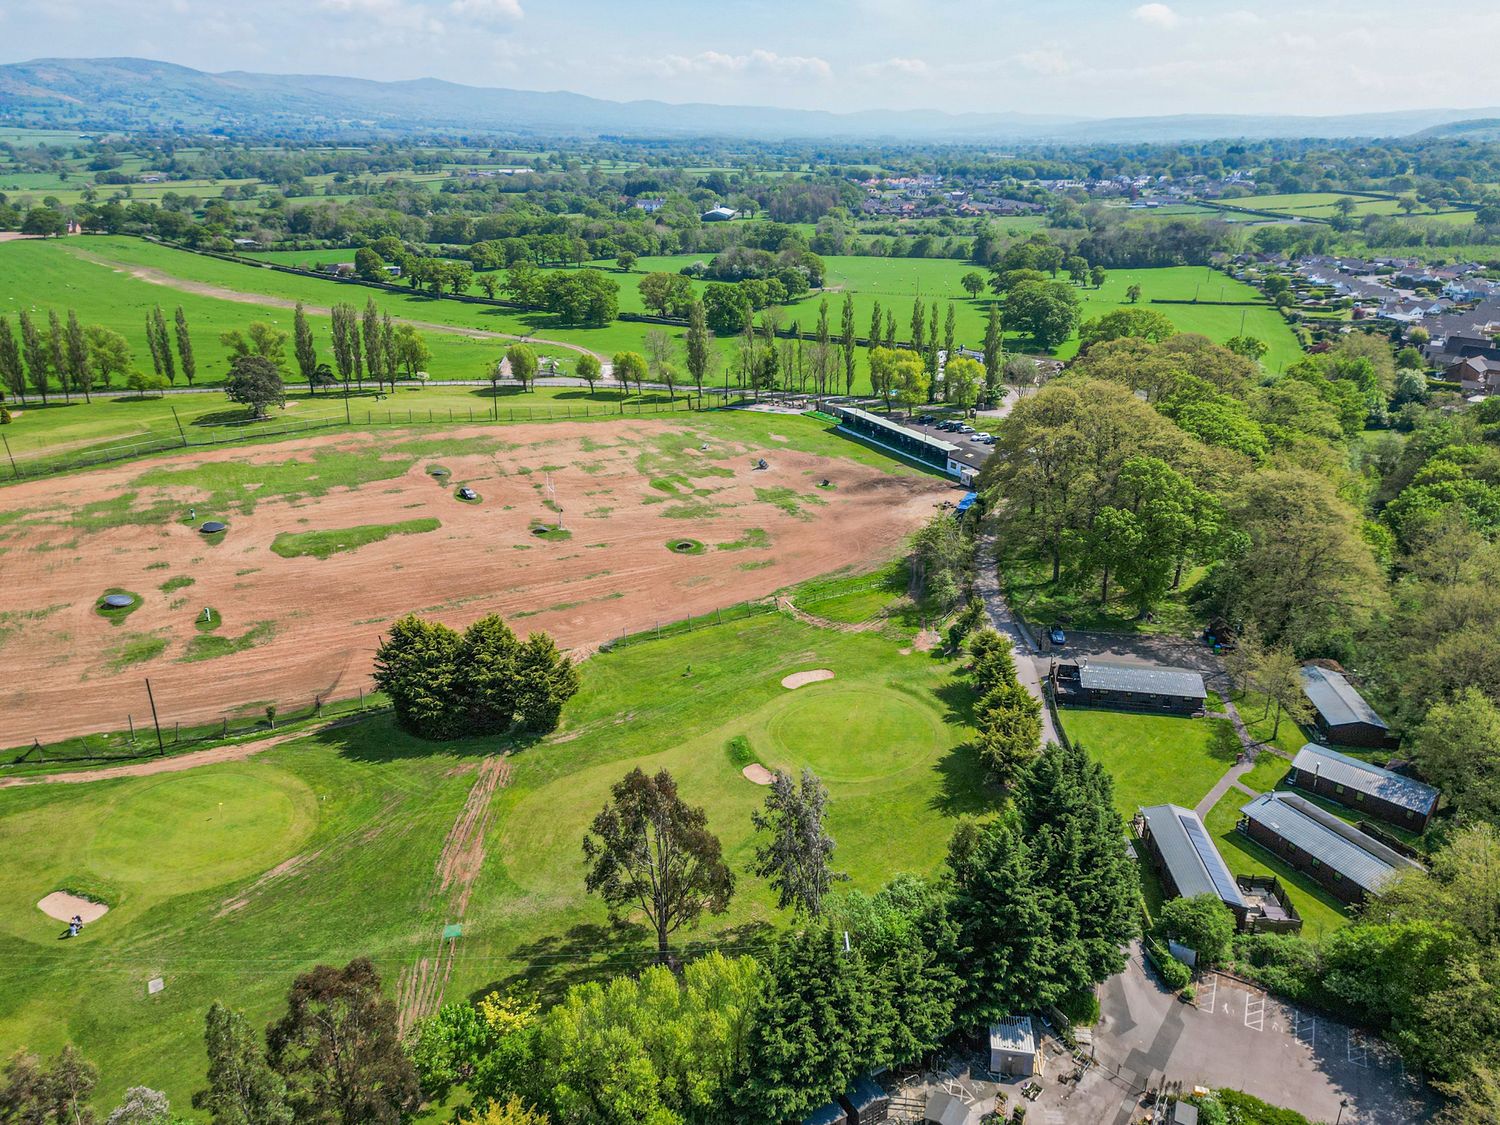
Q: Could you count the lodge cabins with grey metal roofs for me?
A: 5